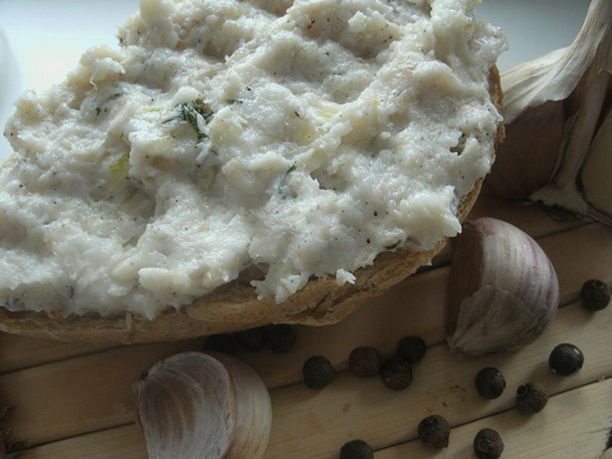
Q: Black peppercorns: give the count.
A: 14